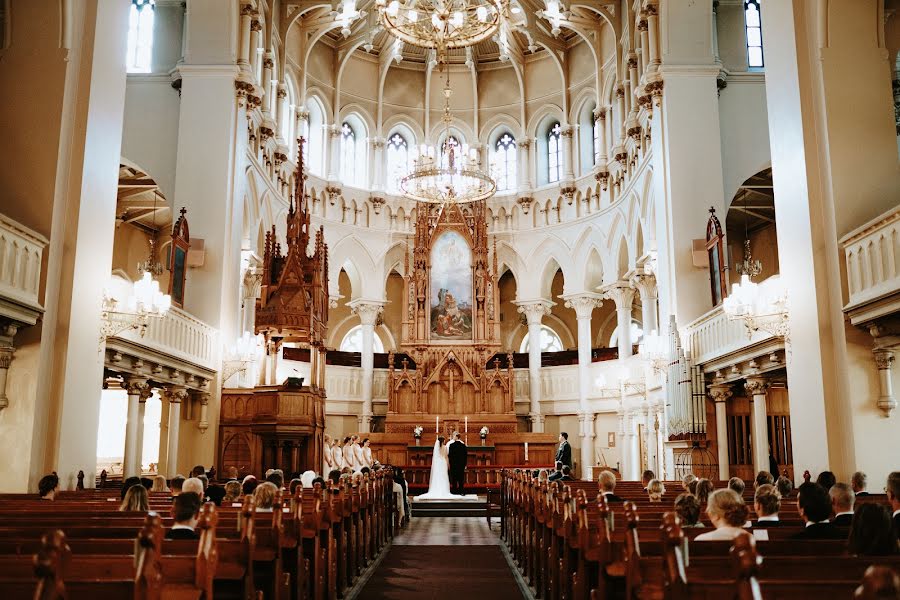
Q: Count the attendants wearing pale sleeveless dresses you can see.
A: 5